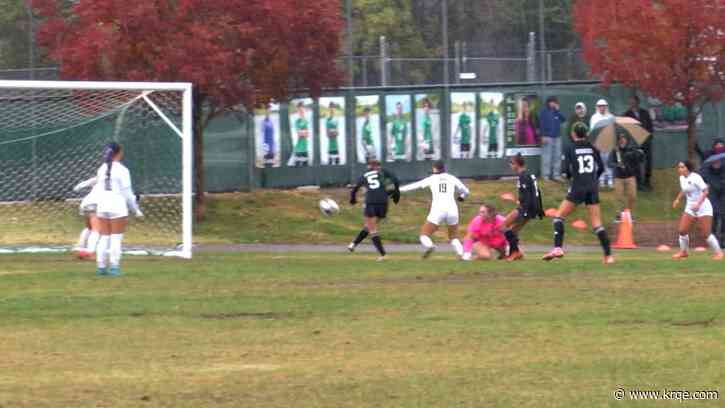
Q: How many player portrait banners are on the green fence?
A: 9